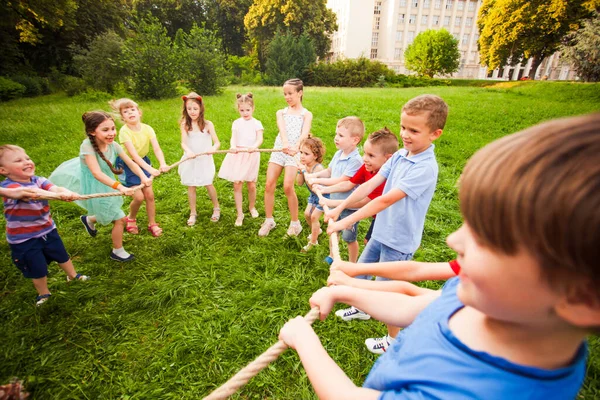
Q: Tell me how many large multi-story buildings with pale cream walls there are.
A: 1